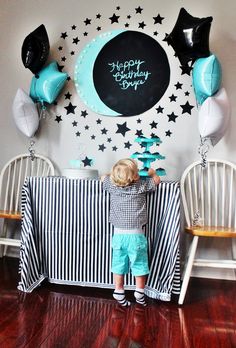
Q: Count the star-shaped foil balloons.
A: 6